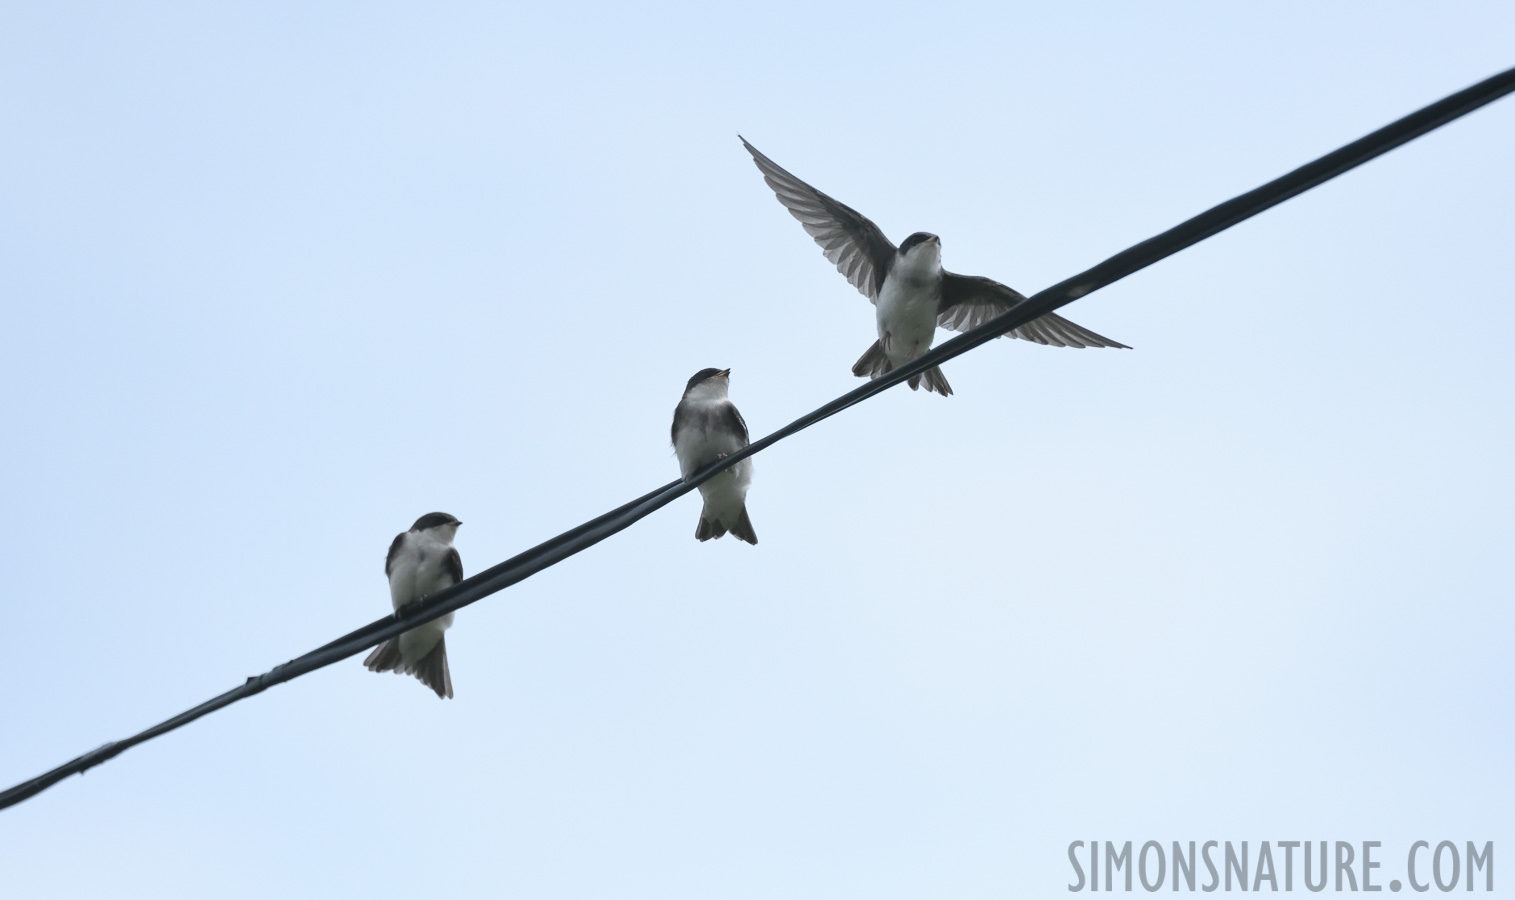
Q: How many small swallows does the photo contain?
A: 3